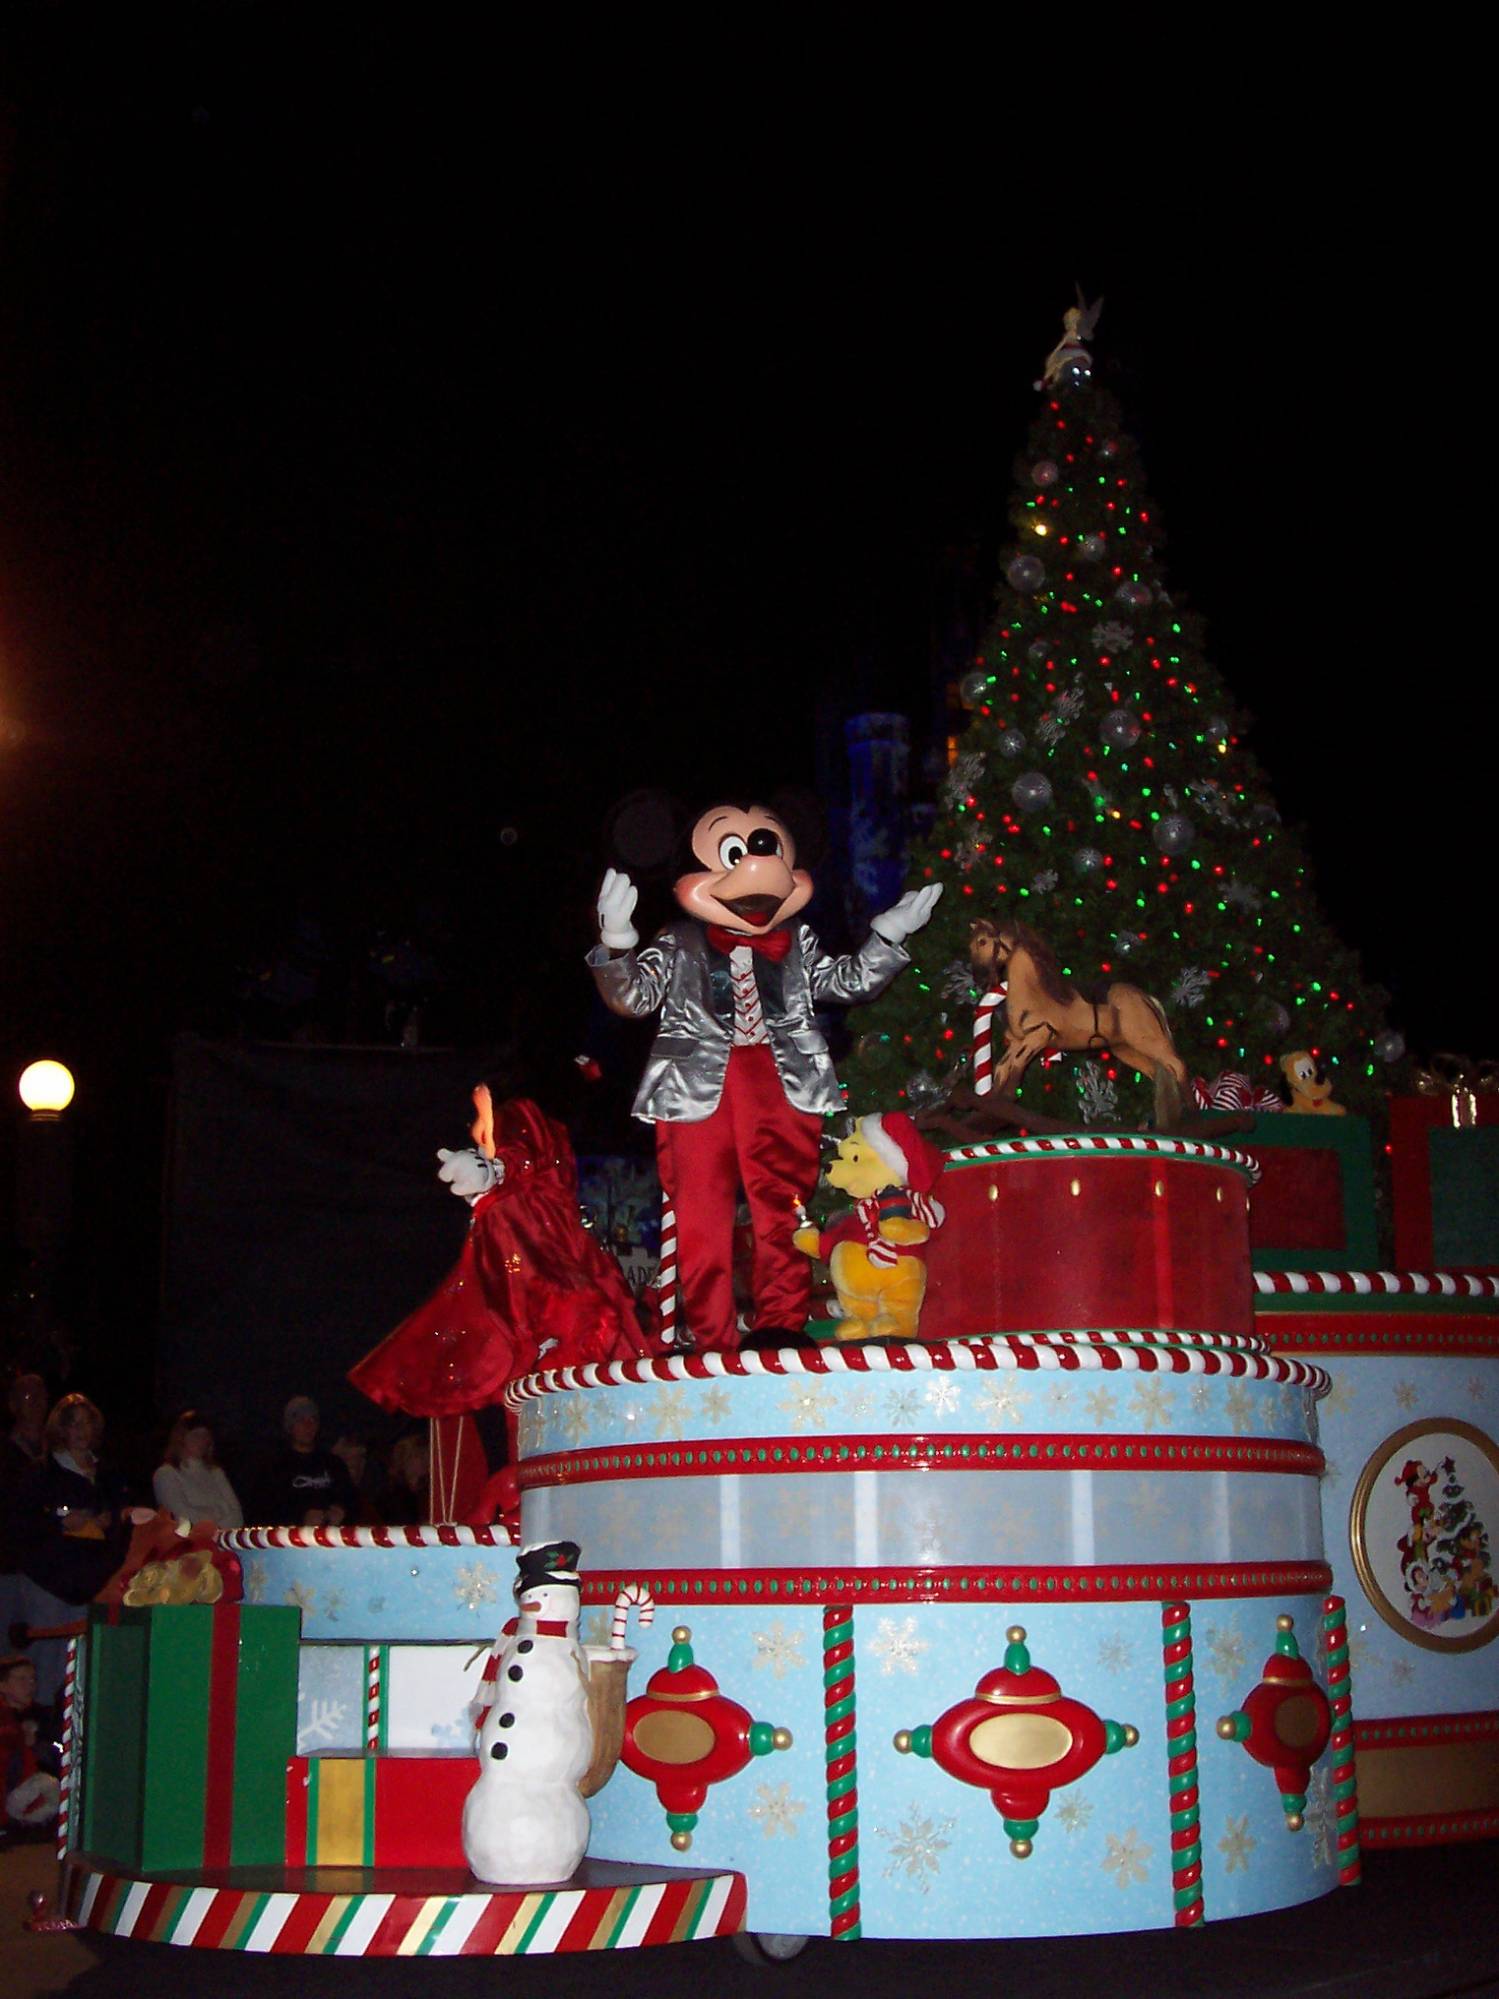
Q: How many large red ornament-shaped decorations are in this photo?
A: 3